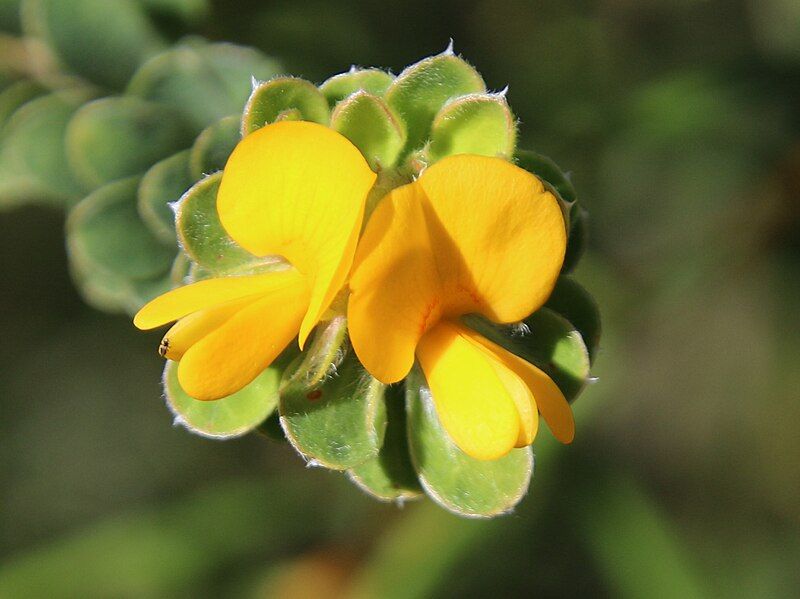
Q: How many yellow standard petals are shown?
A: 2